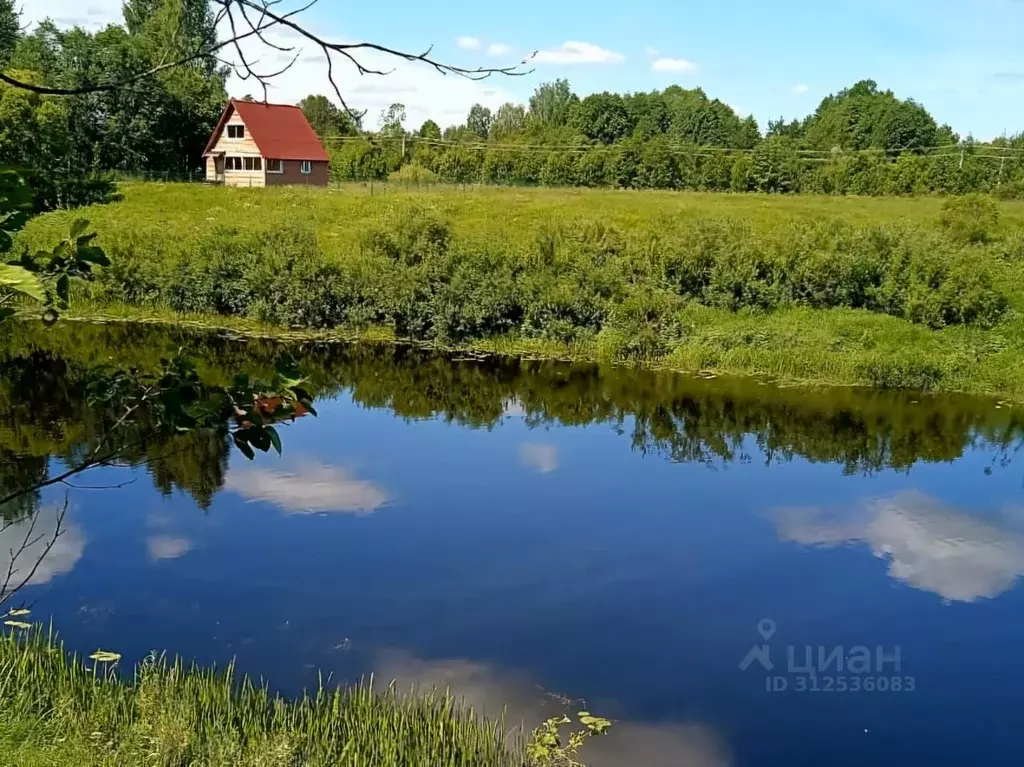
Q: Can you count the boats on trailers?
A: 0